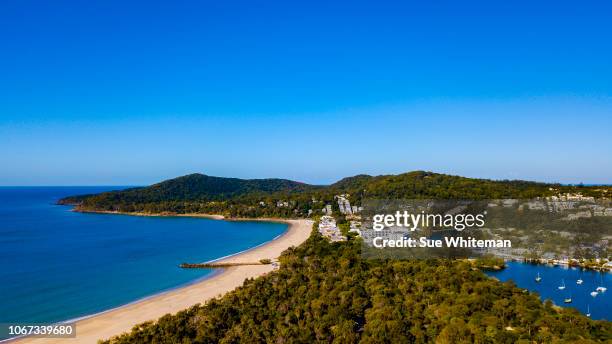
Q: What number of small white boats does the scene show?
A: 7